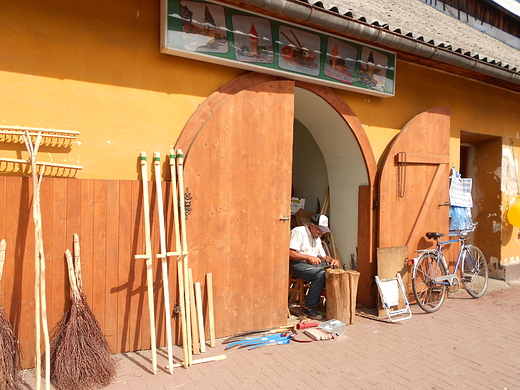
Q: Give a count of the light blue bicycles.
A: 1